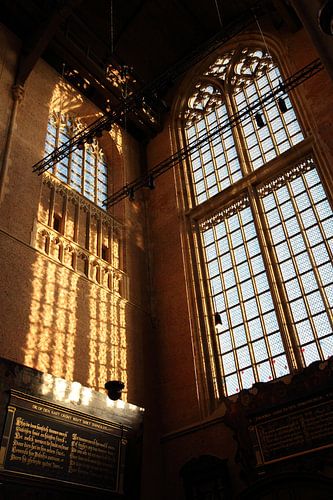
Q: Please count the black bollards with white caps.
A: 0